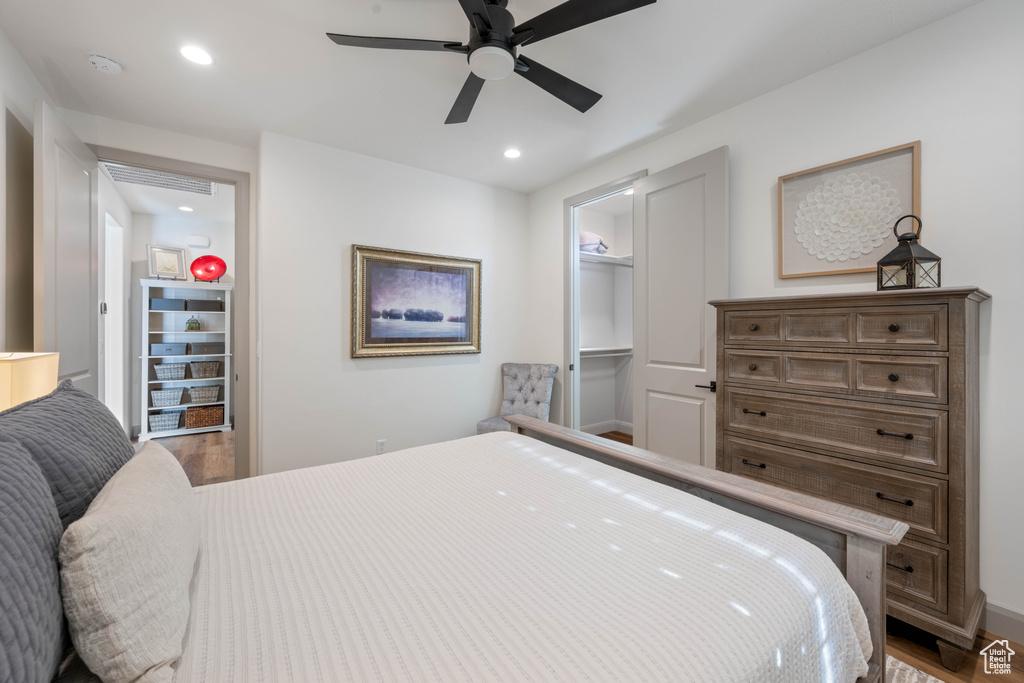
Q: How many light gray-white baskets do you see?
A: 5